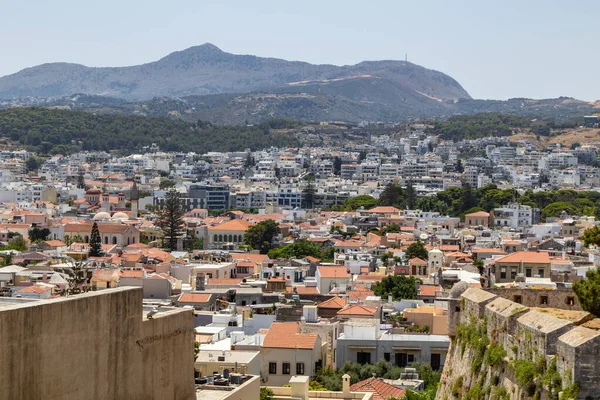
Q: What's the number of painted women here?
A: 0